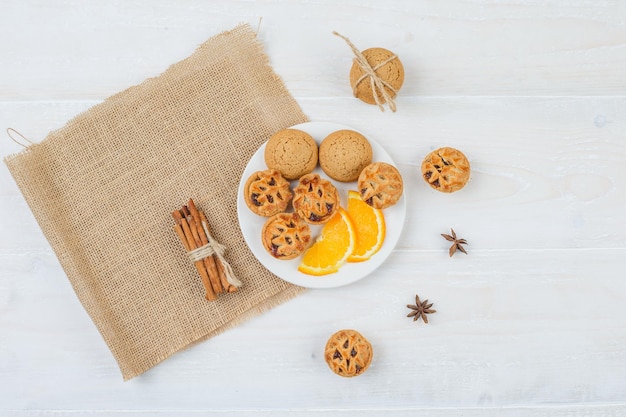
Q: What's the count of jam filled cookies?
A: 6